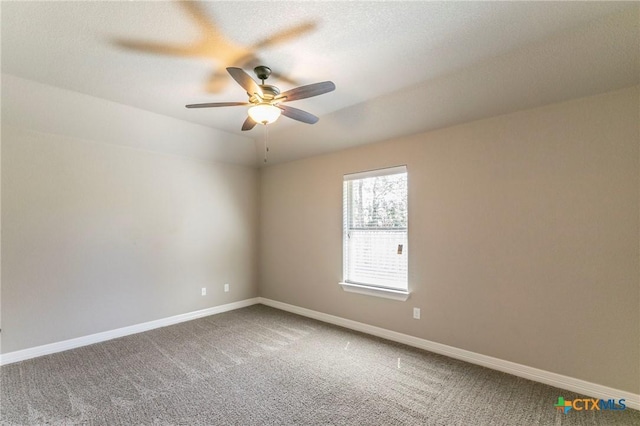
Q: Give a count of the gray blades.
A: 5